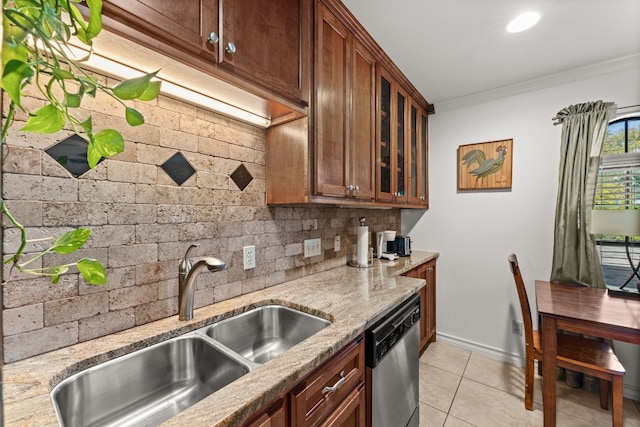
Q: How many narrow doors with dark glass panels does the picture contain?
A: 4